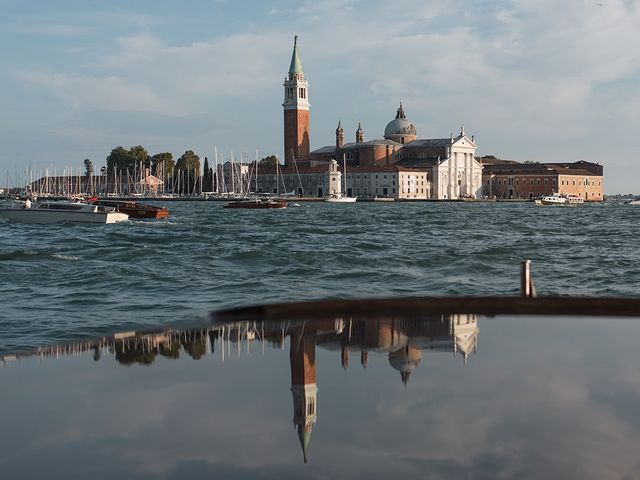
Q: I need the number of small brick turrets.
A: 2